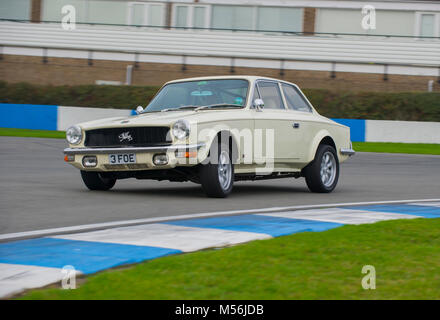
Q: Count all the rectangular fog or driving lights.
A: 2